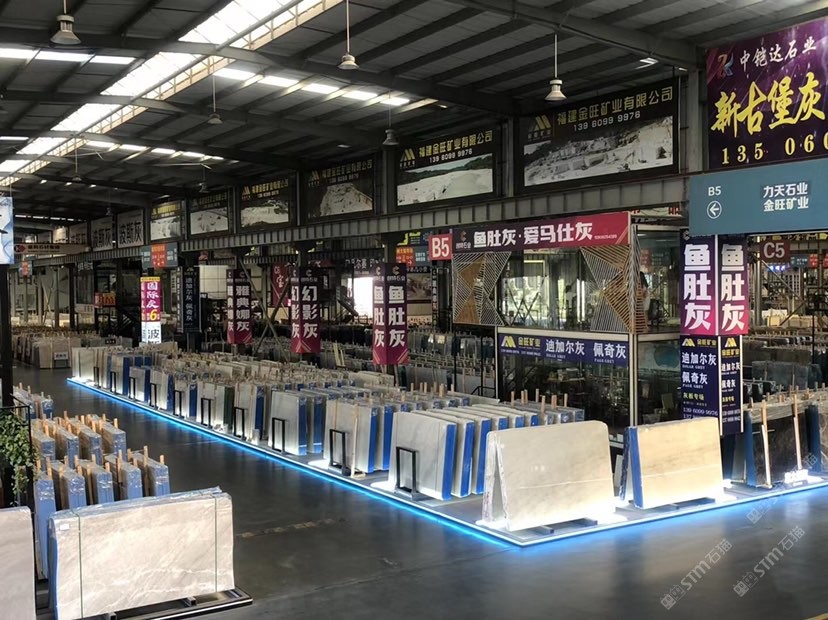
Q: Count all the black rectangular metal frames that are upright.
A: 10